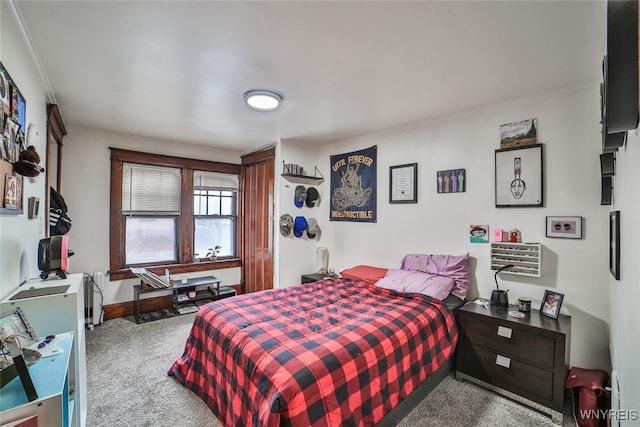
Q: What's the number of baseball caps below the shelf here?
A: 5